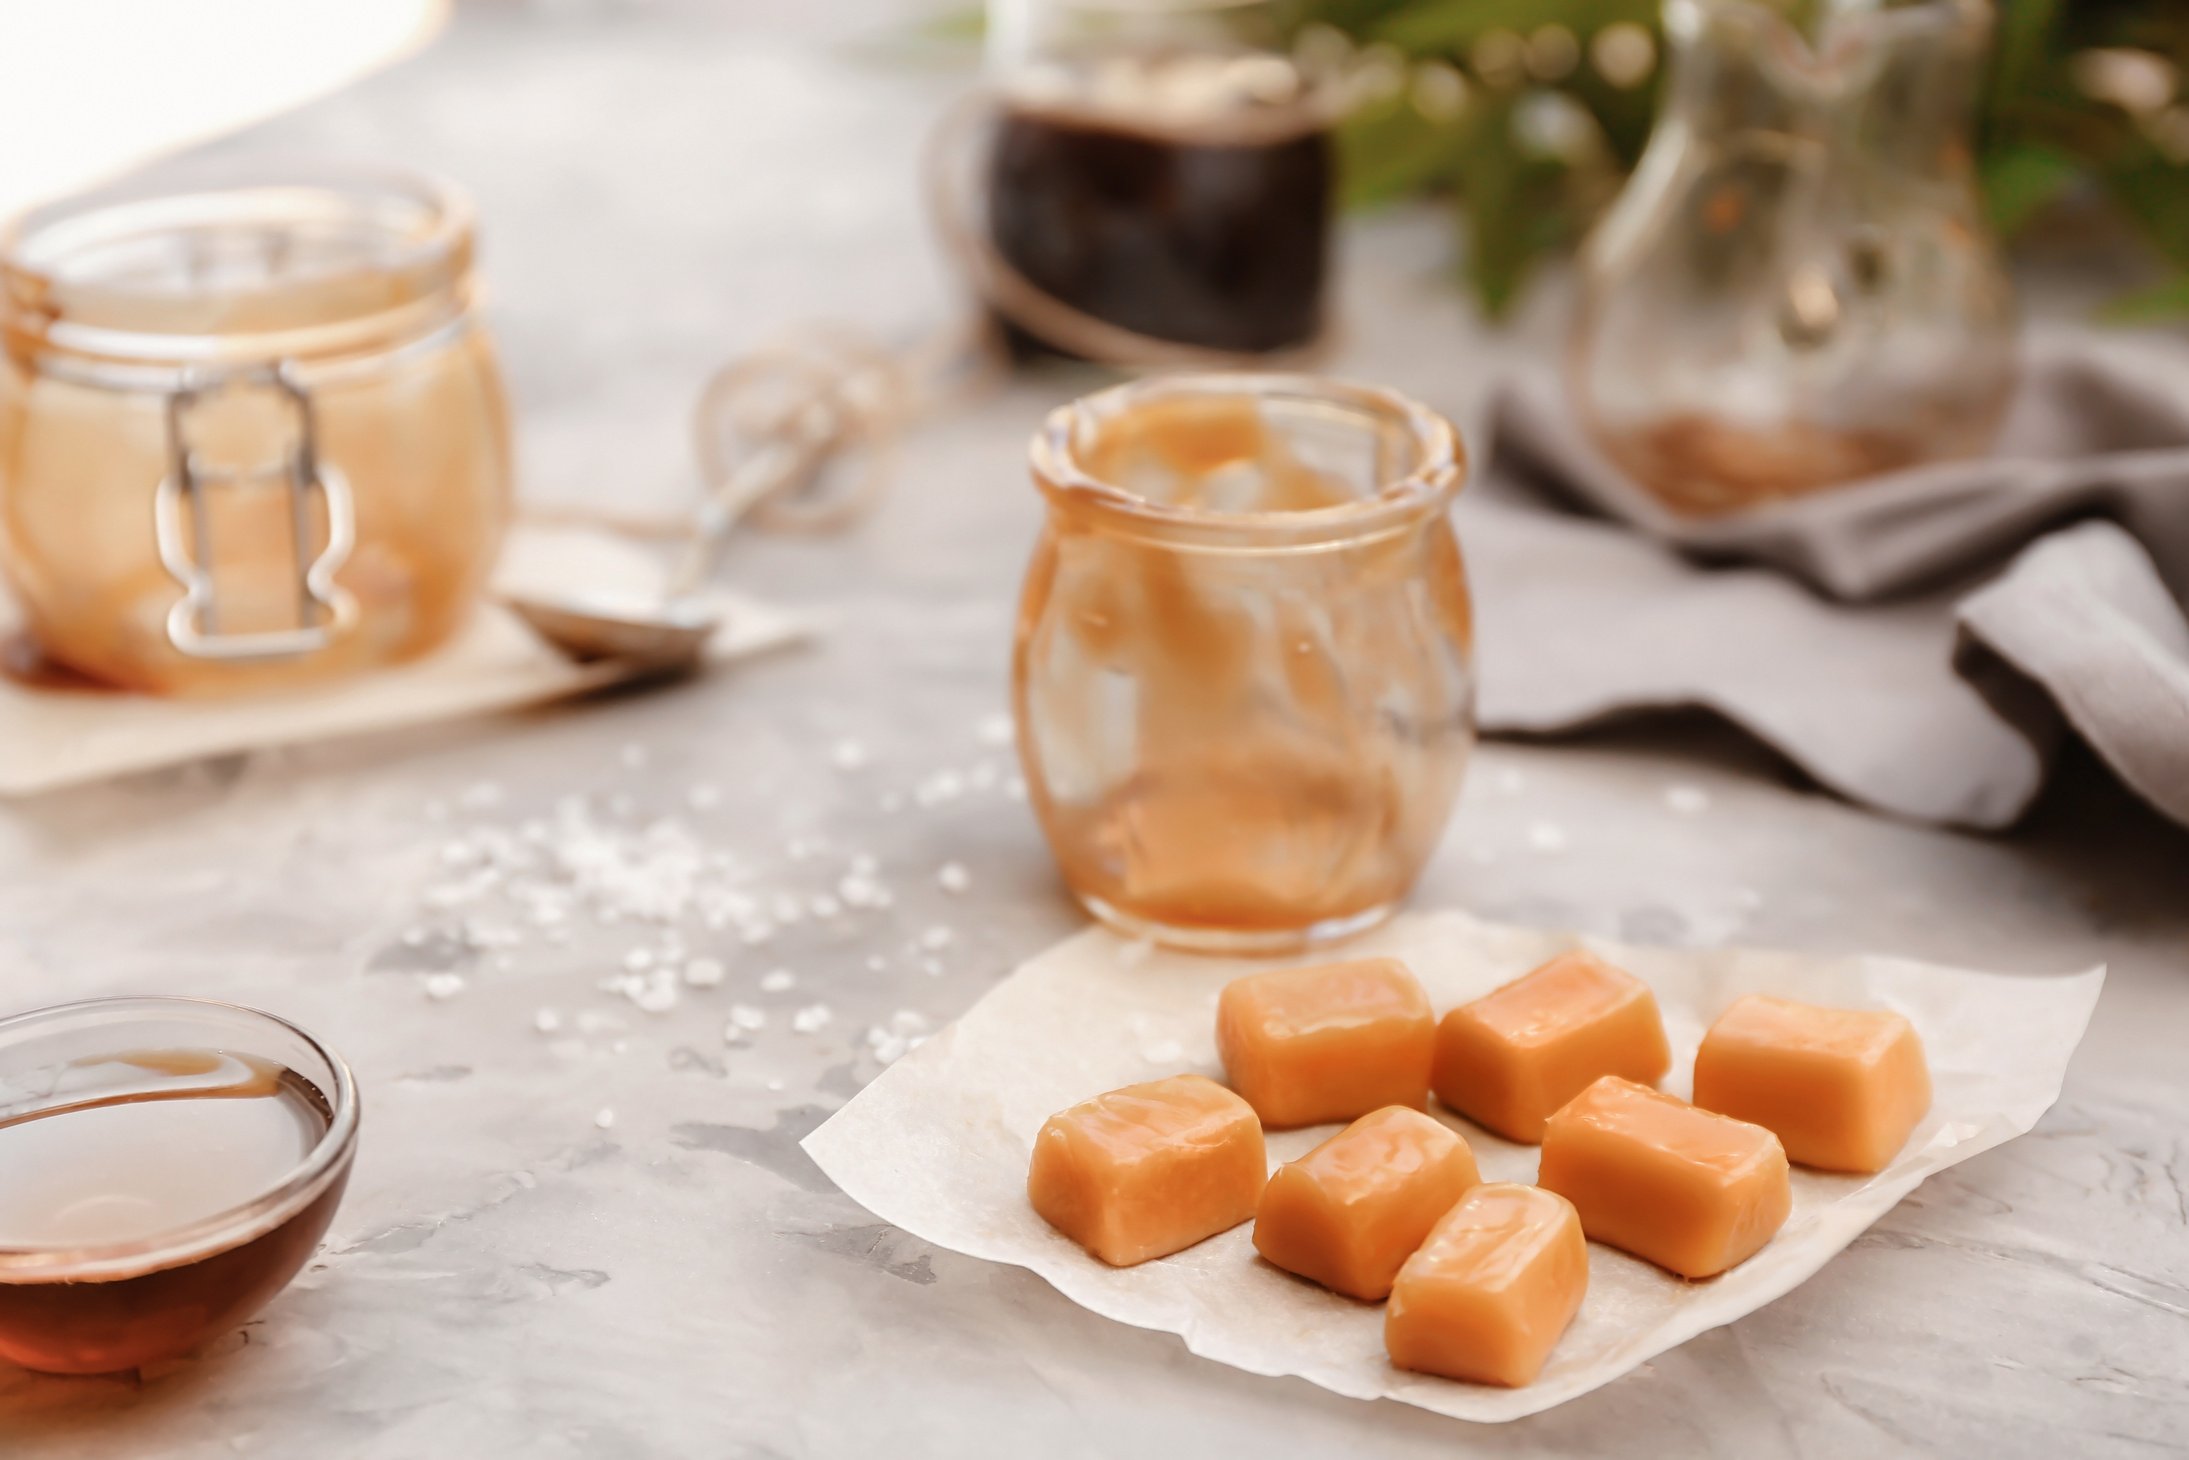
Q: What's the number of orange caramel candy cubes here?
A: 7